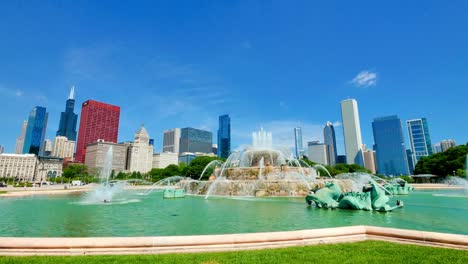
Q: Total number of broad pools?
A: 1